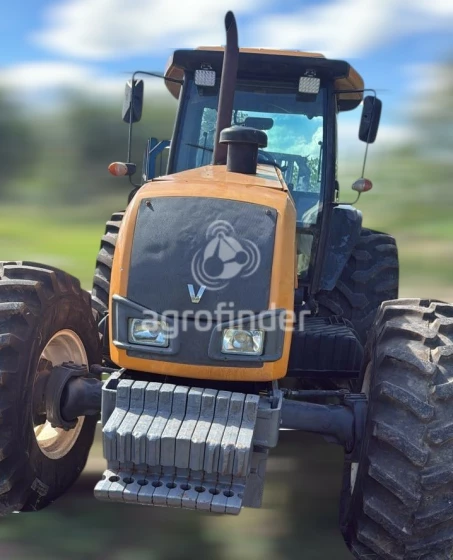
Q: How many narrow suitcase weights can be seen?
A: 10